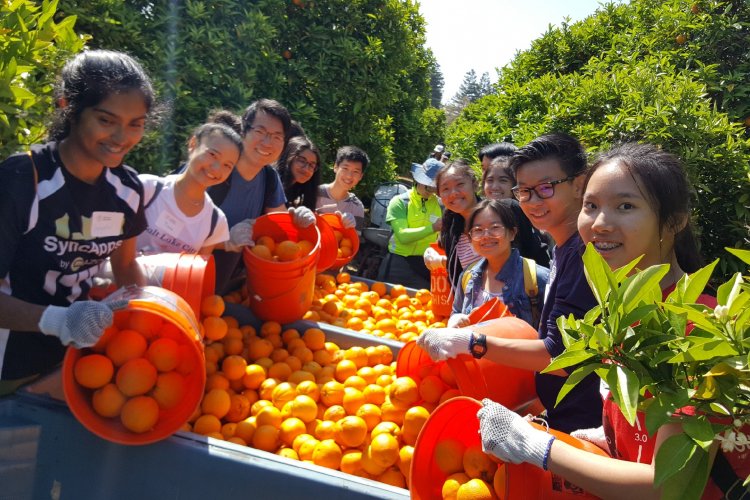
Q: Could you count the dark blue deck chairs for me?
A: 0